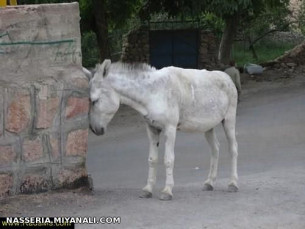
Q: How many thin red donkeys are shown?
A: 0